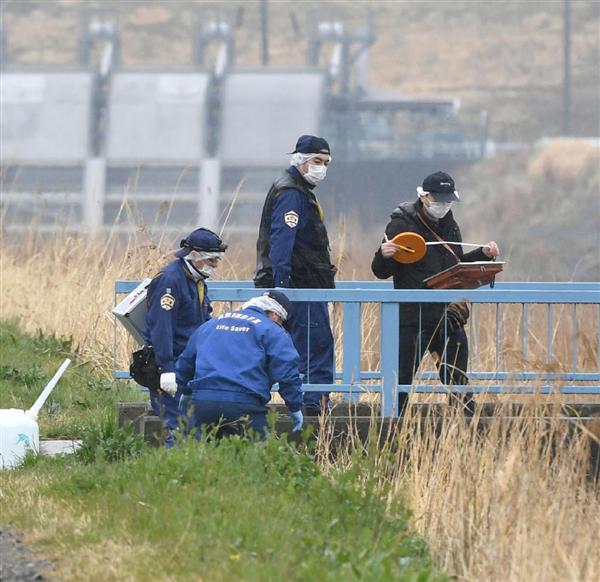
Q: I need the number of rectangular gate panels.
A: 3